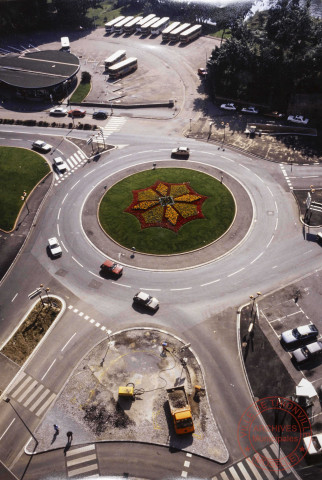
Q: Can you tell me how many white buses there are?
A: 12